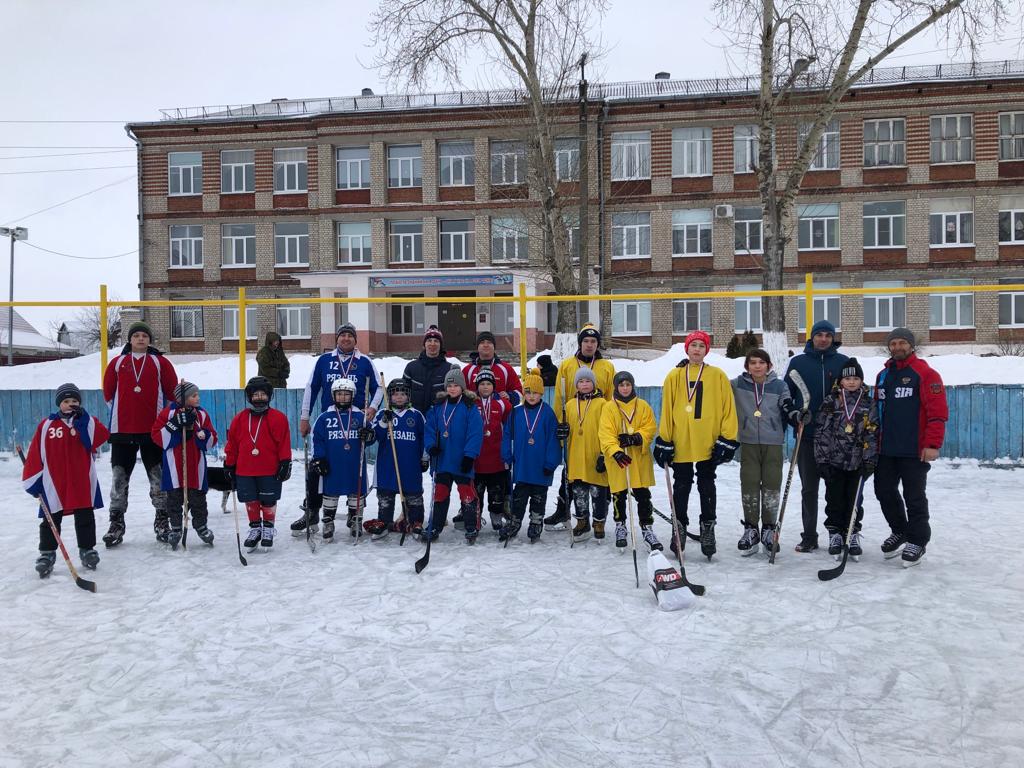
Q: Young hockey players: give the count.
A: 14